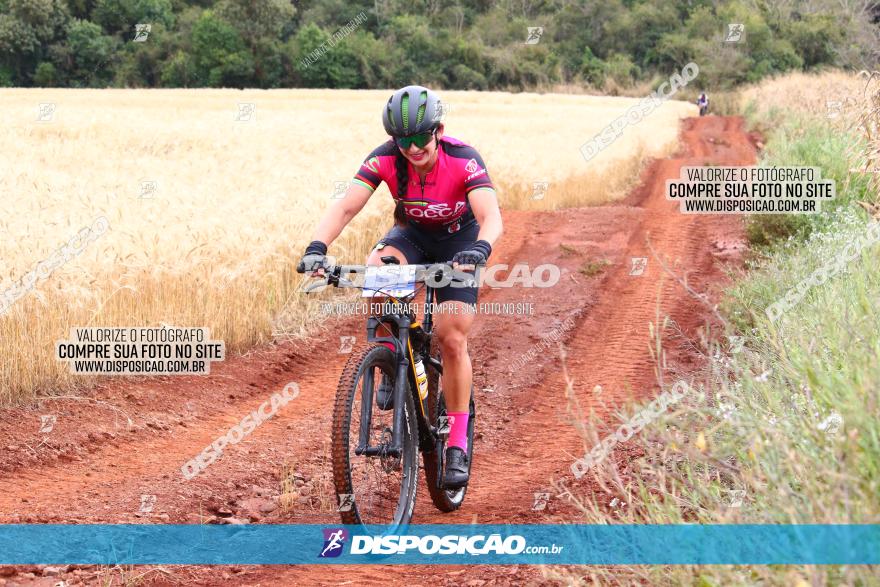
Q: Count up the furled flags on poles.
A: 0